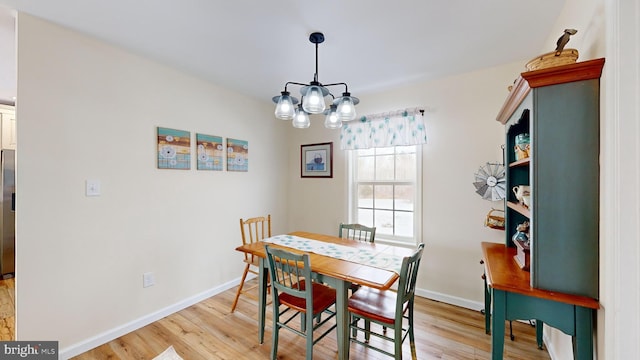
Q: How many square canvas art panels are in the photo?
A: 3